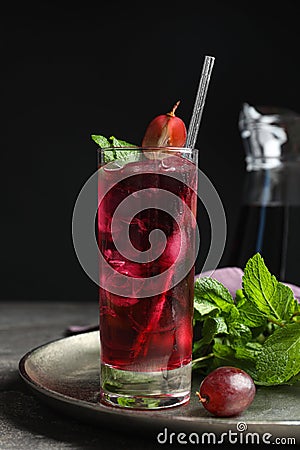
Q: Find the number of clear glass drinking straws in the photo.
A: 1